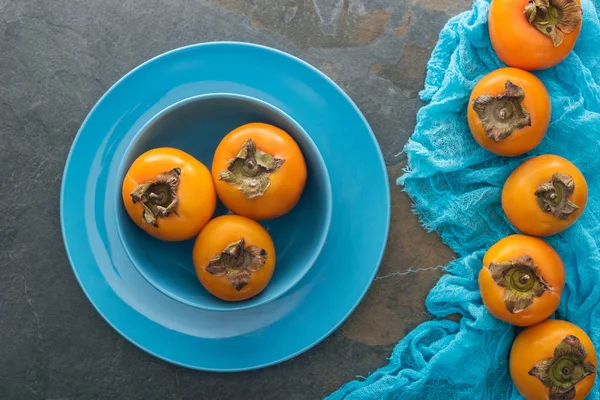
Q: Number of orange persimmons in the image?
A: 8